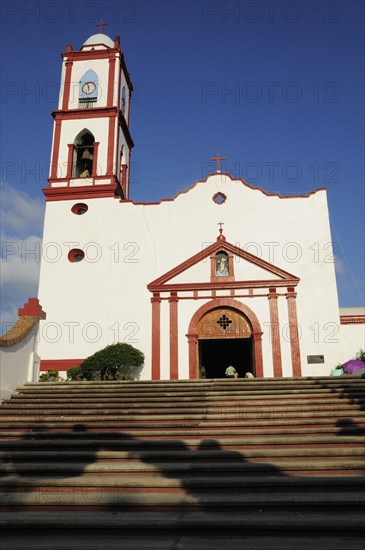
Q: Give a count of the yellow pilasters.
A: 0